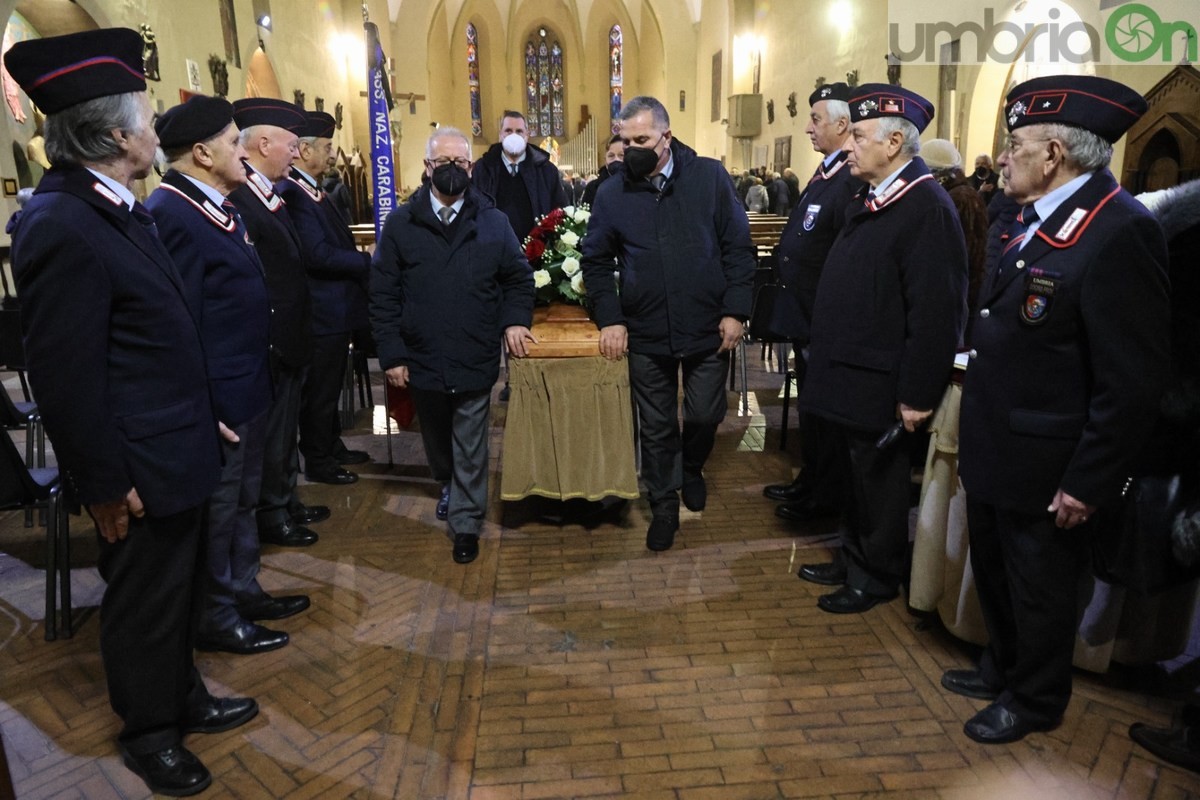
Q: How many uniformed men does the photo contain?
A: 7